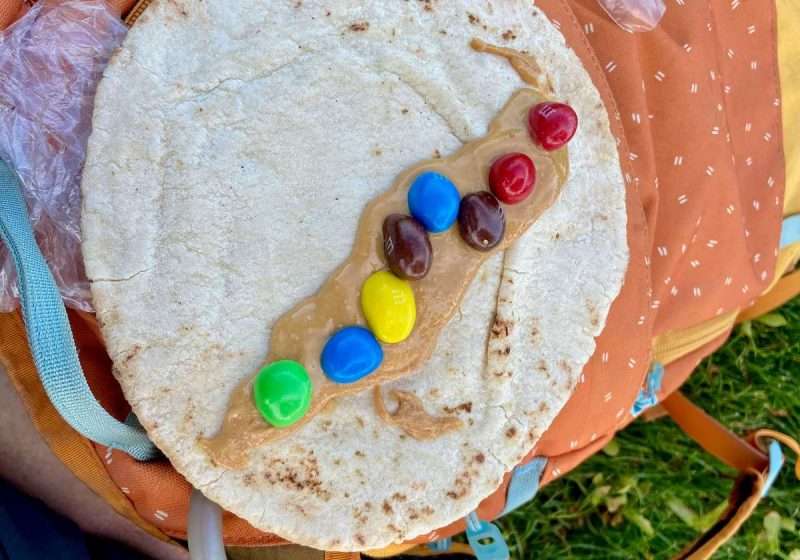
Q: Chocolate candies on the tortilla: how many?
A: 8